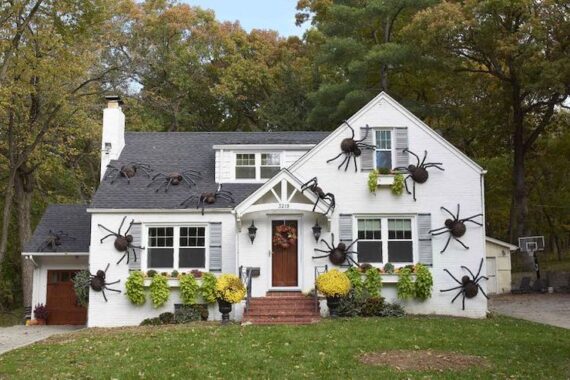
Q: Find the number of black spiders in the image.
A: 12